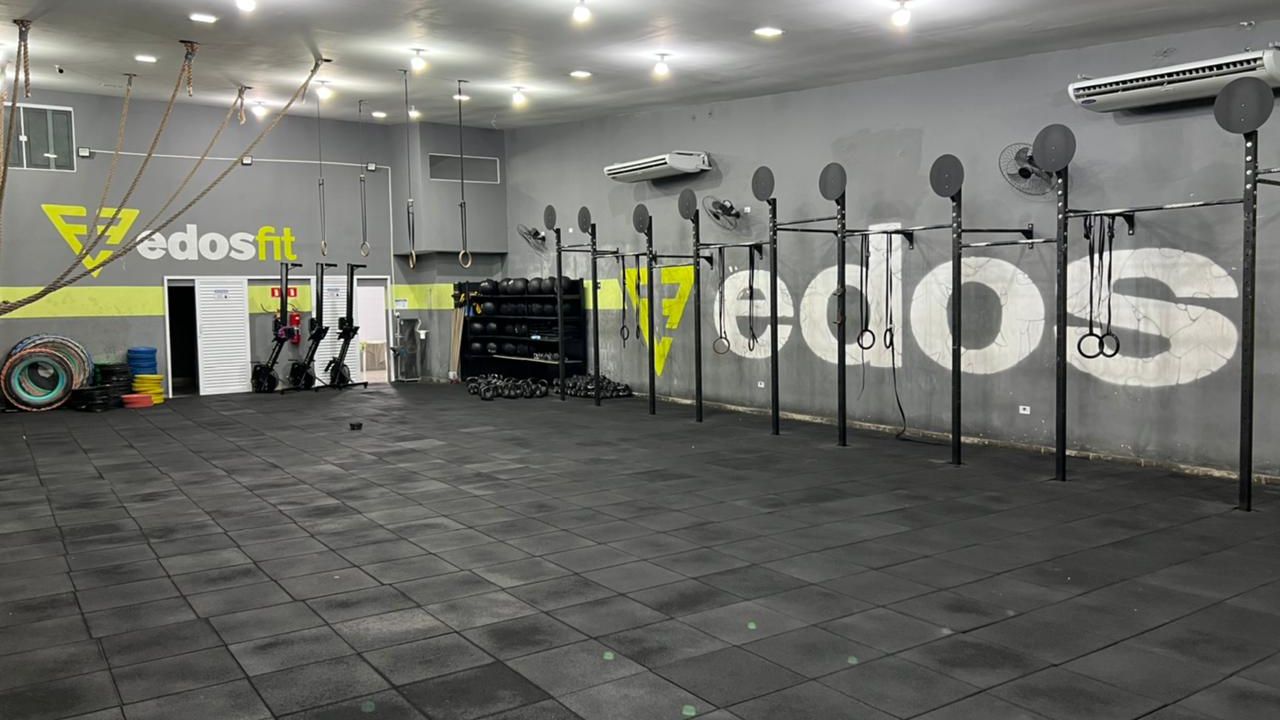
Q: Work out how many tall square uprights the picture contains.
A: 9